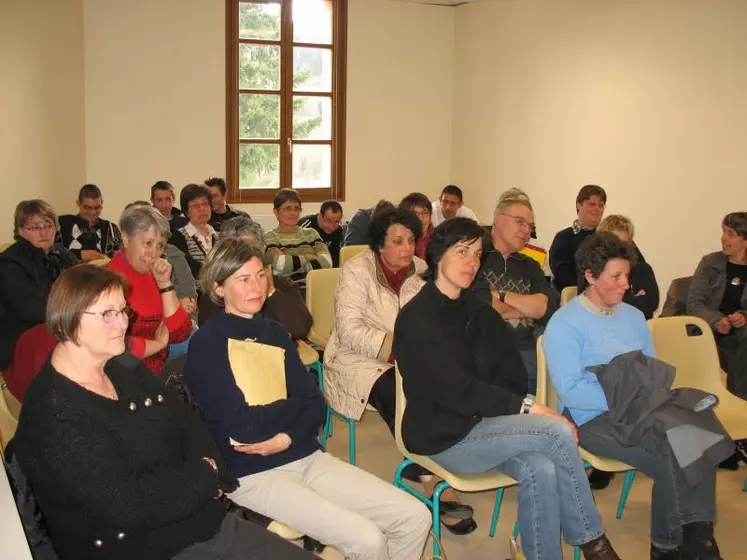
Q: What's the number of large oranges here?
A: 0